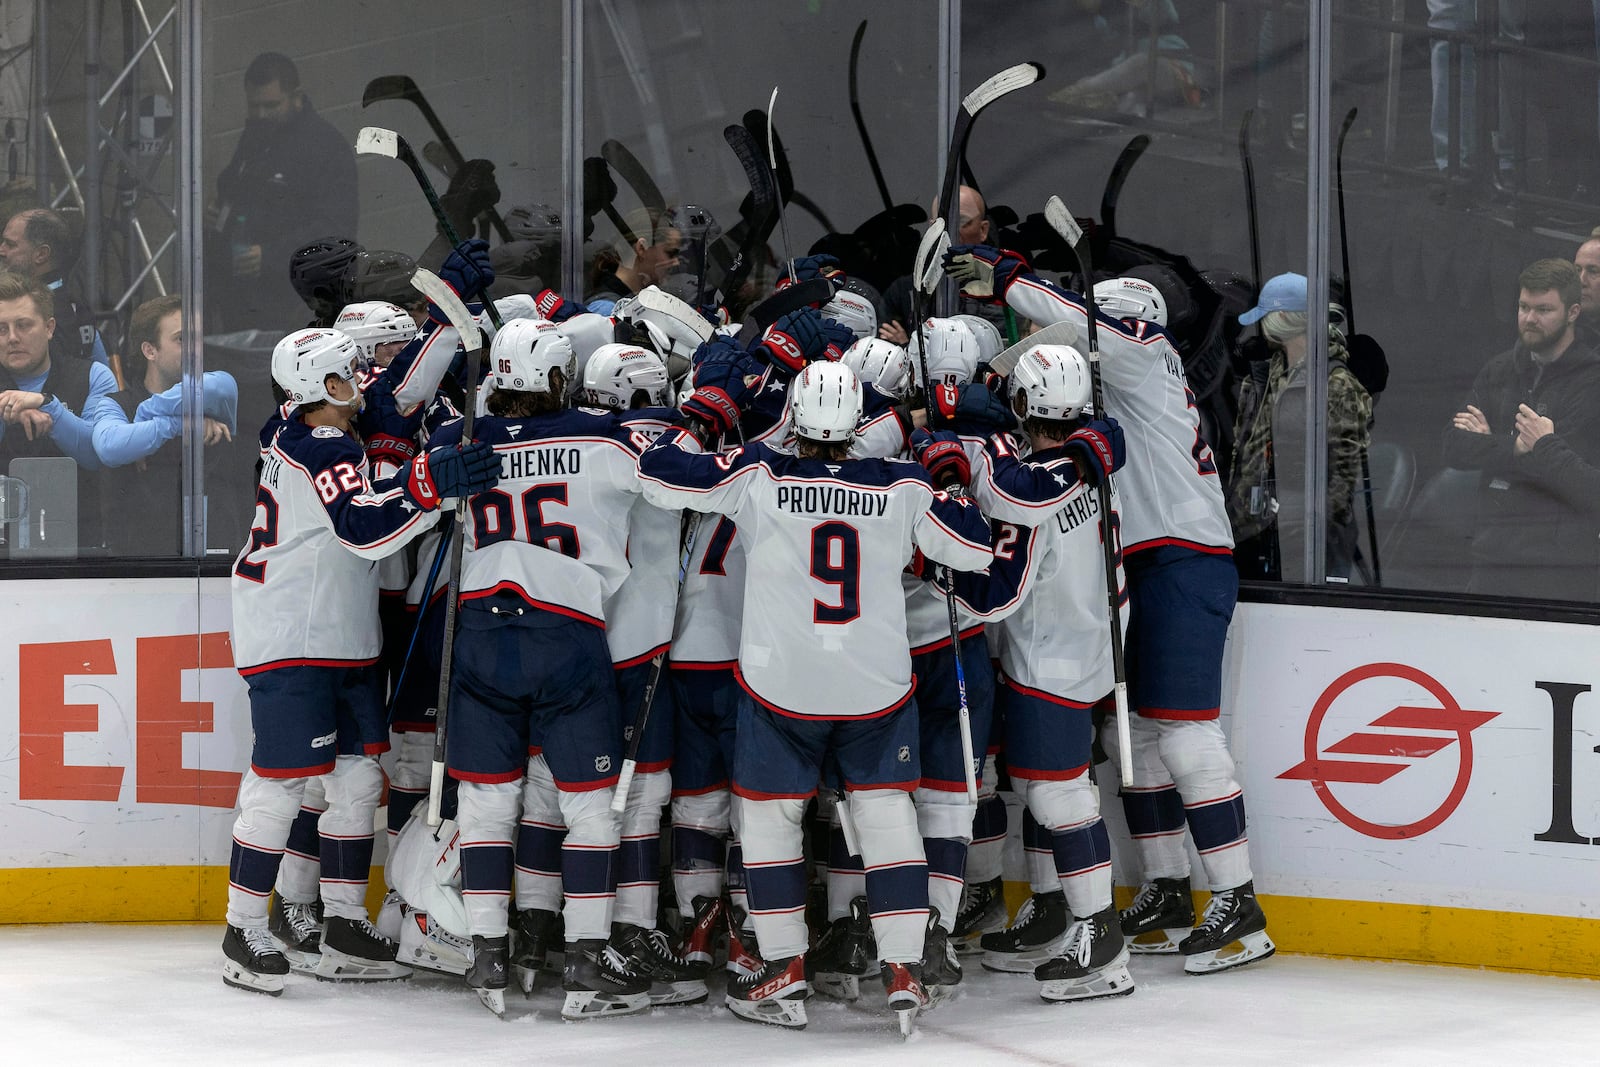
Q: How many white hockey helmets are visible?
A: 11